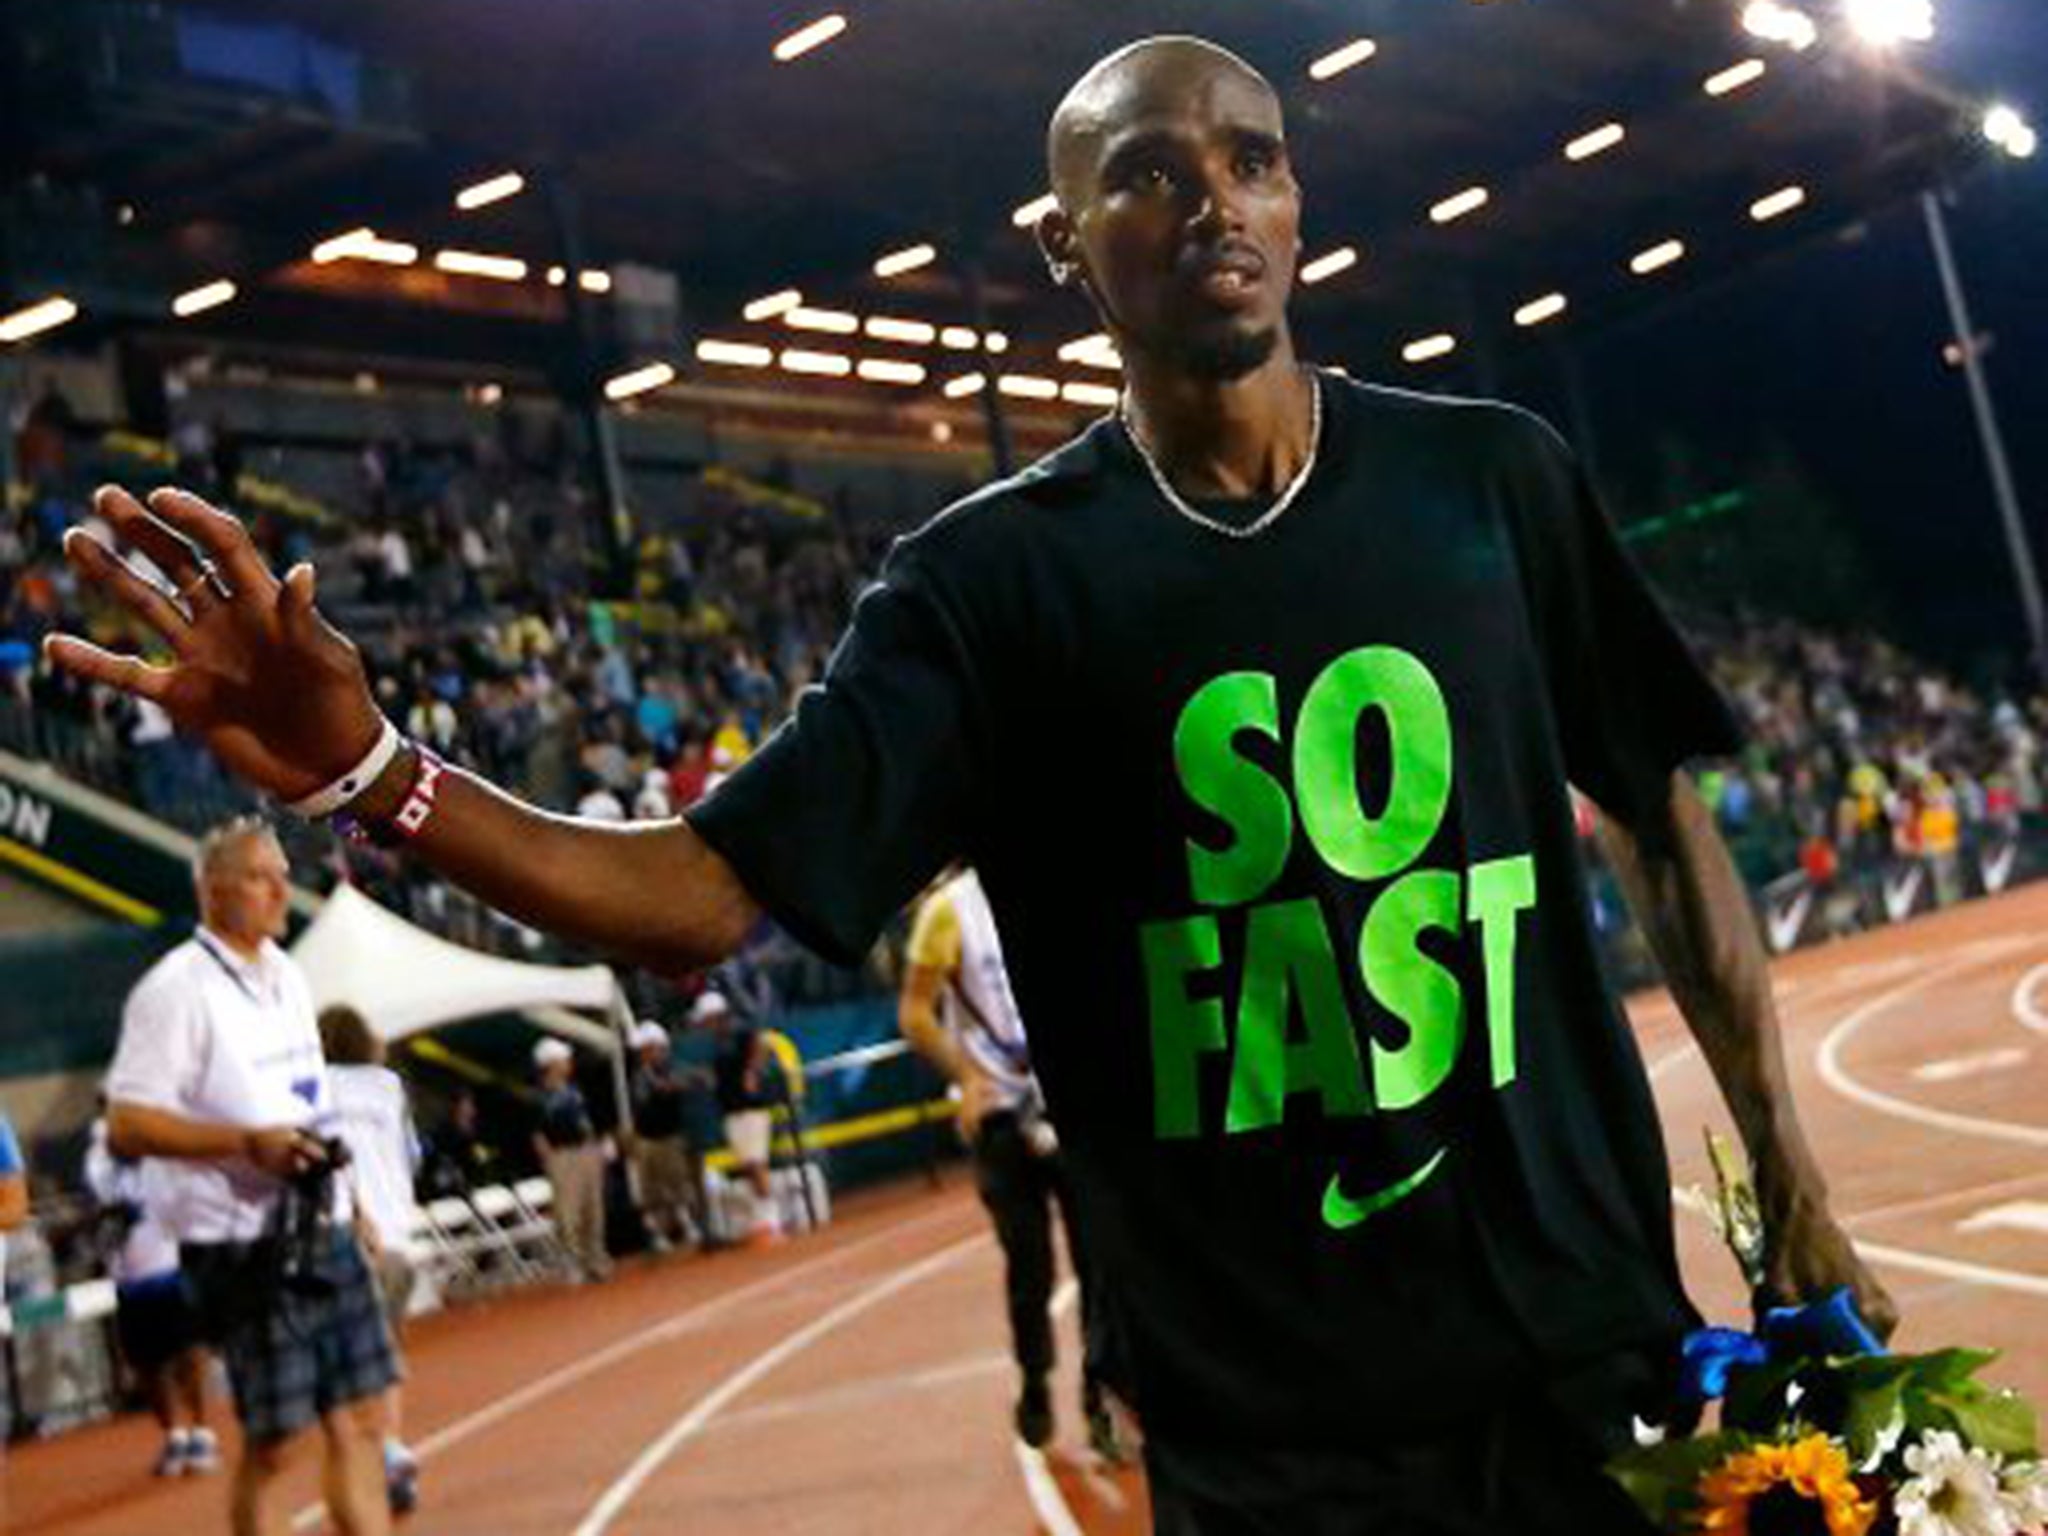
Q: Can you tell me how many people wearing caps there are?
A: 3